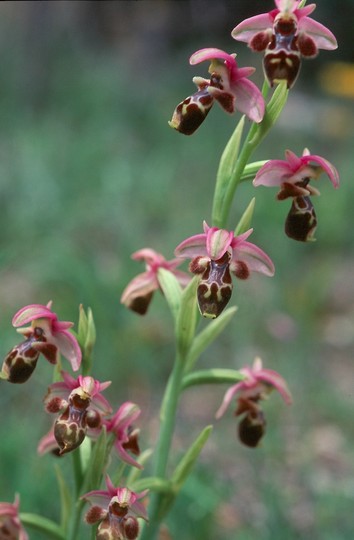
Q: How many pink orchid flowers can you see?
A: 11